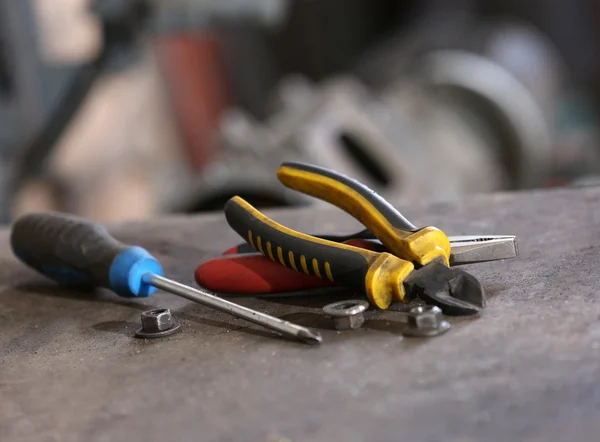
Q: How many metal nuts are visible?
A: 3